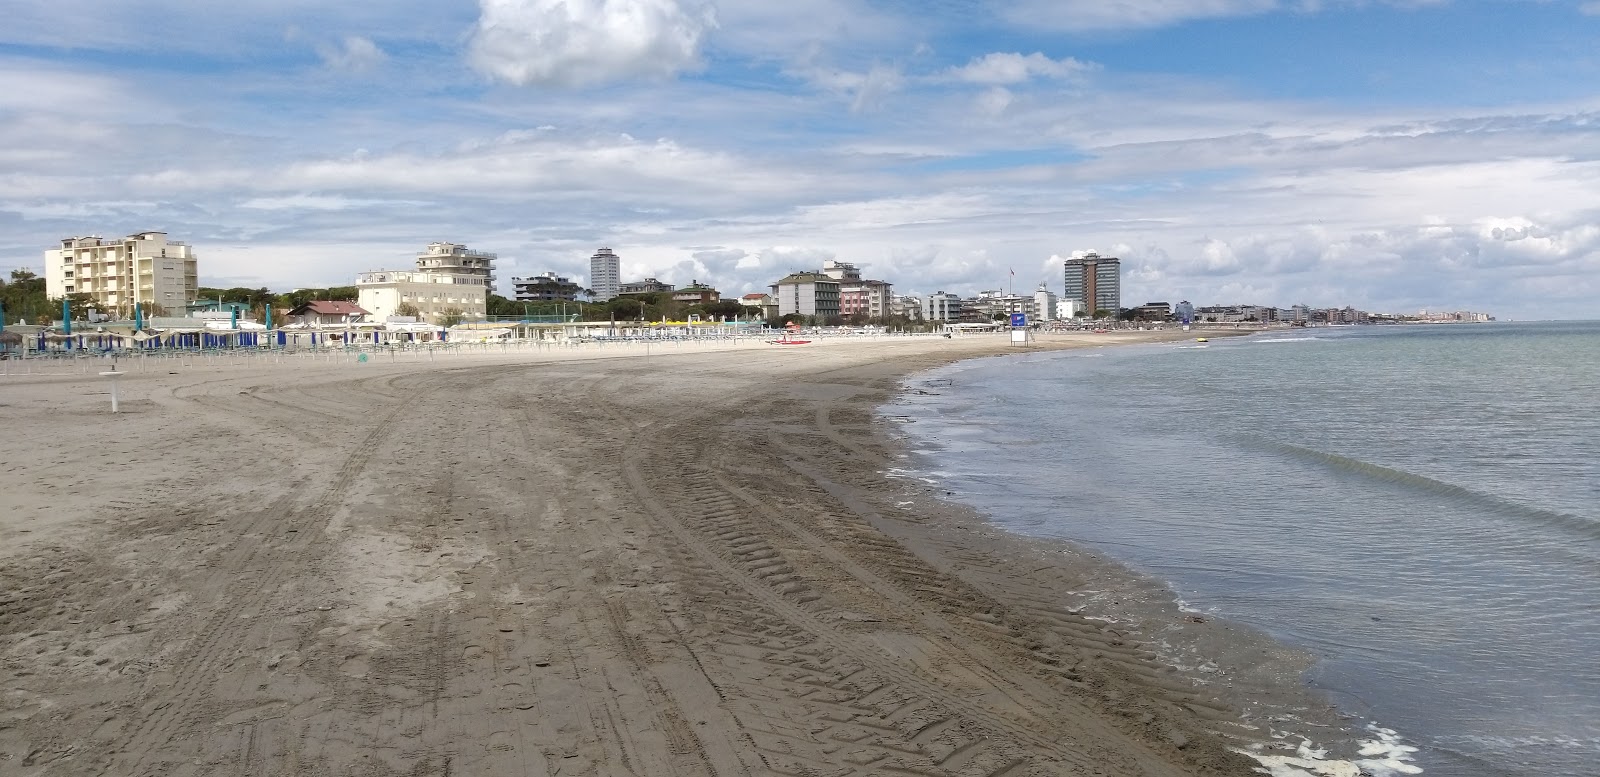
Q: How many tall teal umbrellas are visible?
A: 5